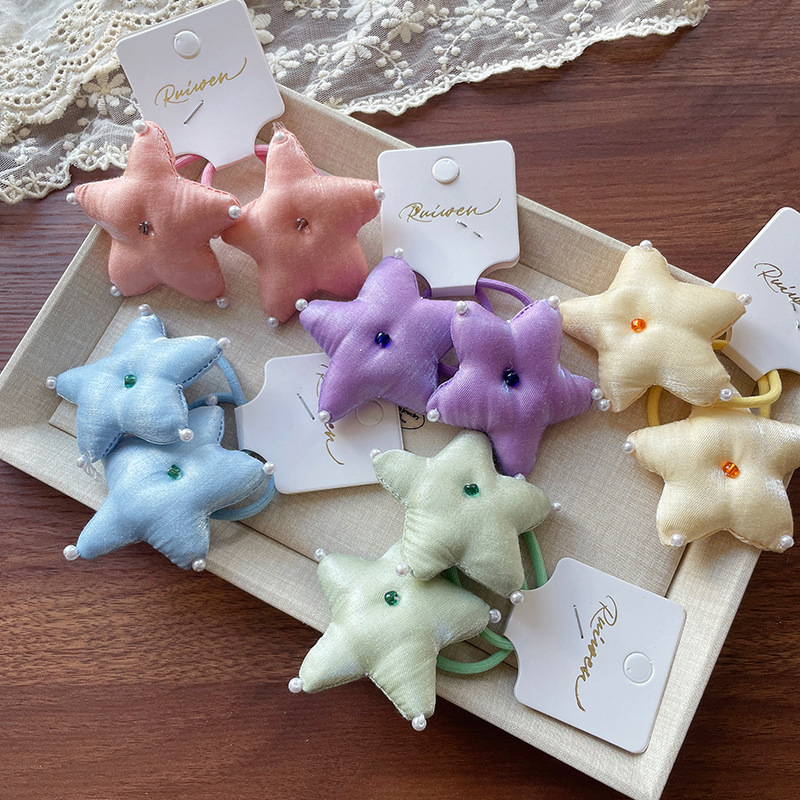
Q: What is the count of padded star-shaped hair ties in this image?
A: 10